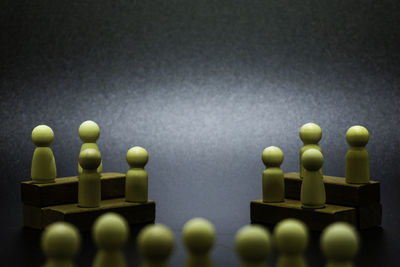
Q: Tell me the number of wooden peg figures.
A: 15